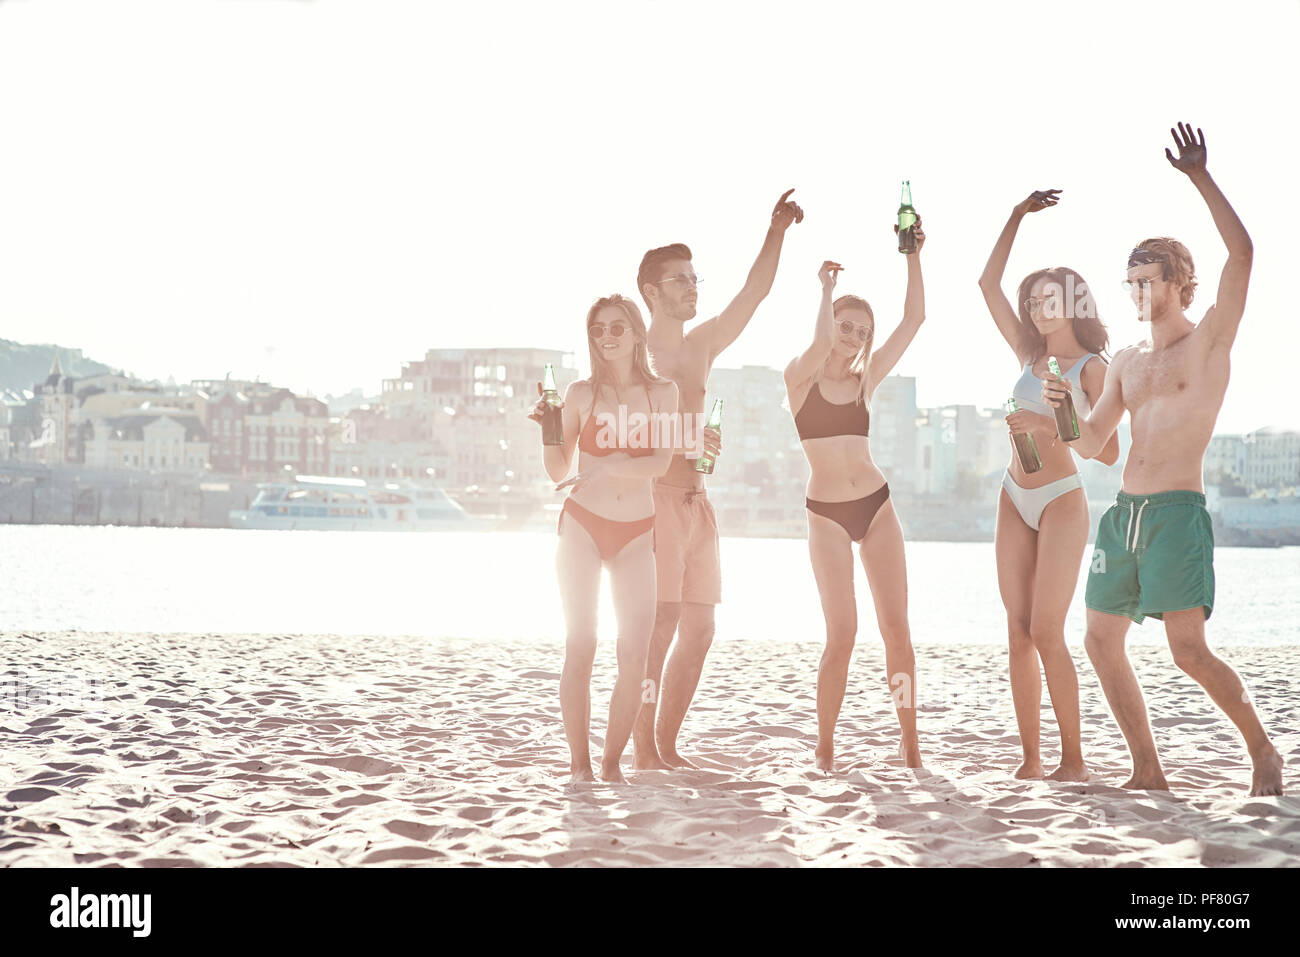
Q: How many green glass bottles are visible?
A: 5